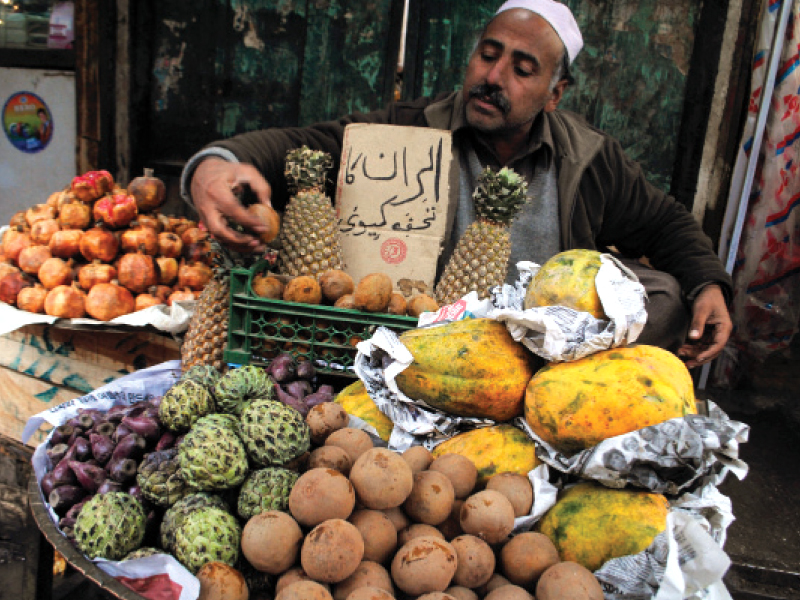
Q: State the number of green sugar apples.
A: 11